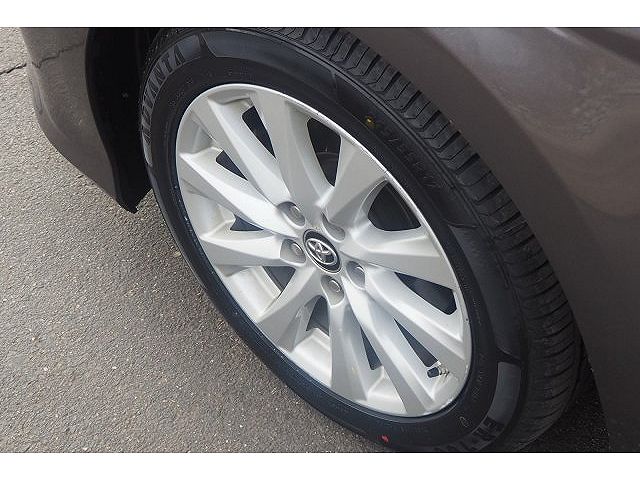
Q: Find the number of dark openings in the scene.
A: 10